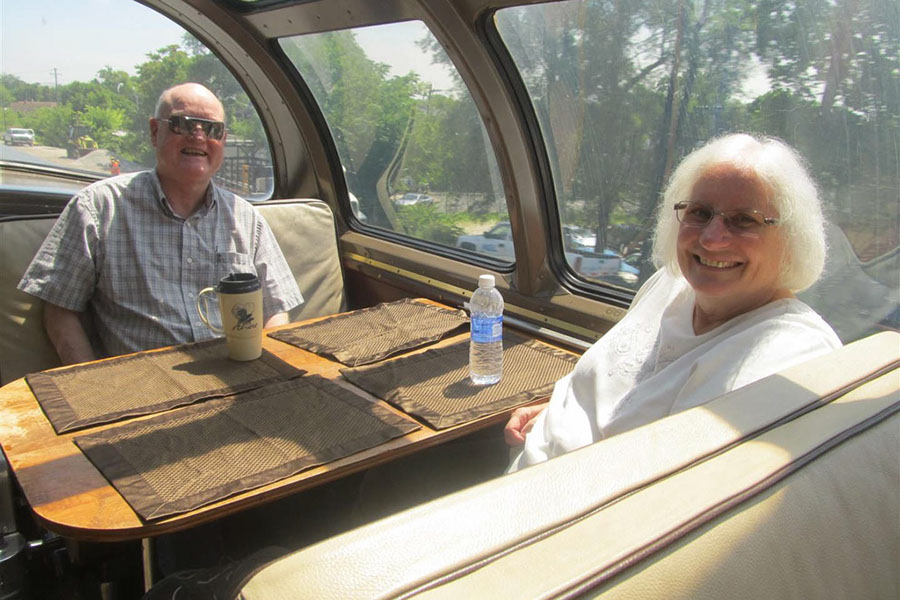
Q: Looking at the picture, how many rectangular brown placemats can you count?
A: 4